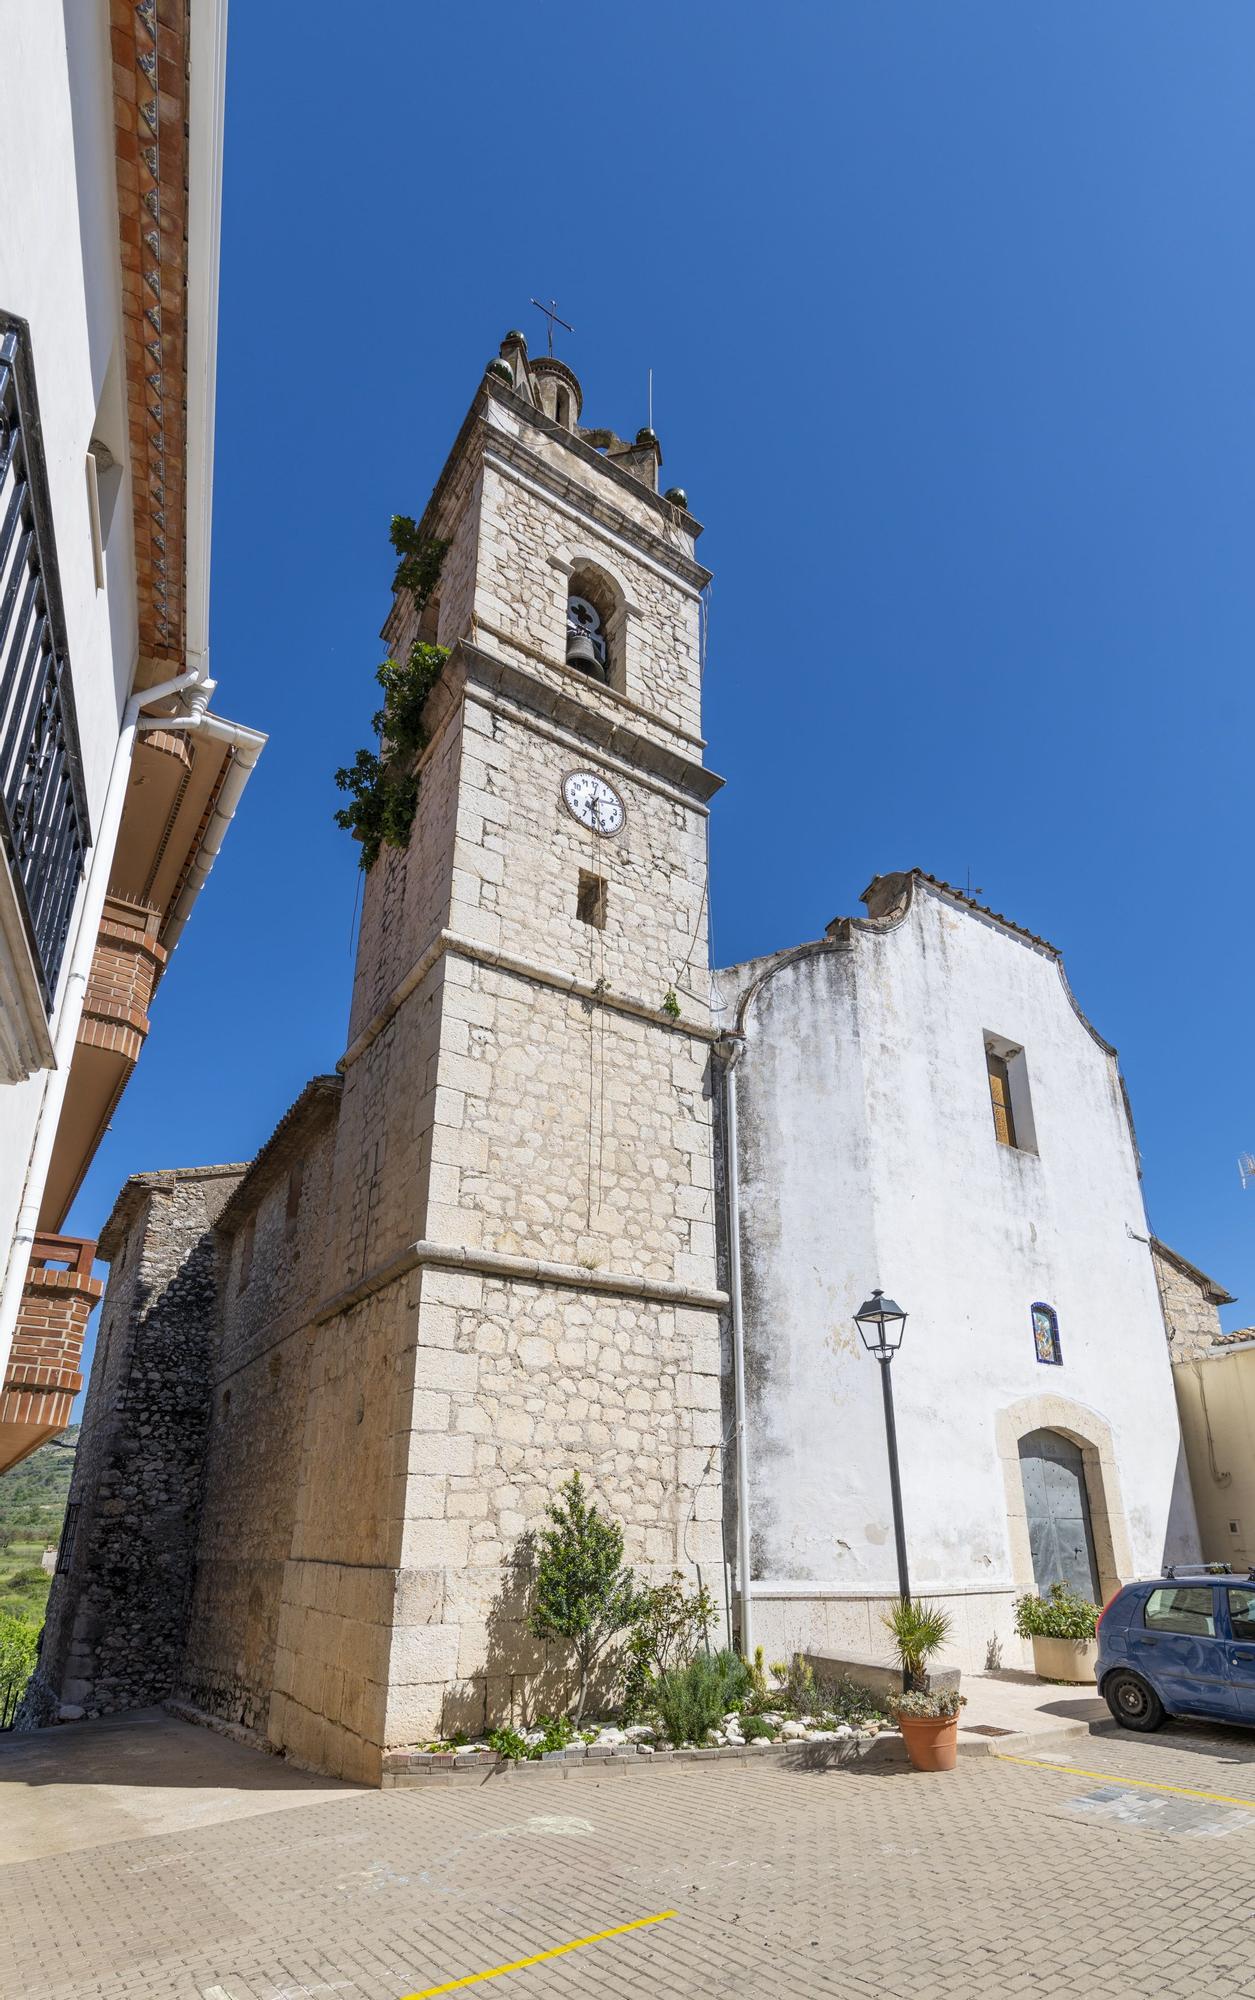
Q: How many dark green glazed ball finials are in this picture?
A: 4